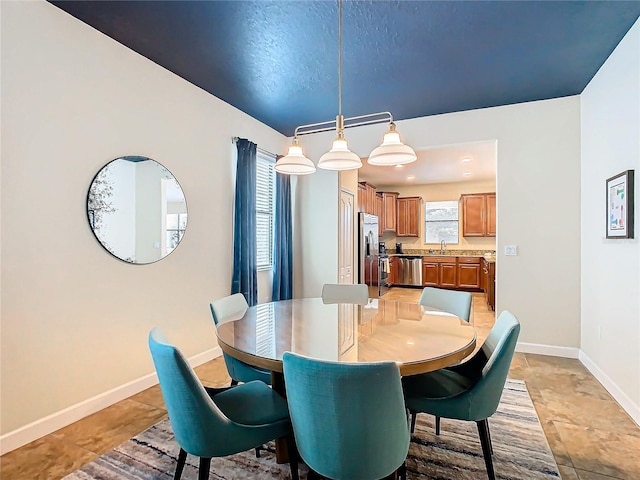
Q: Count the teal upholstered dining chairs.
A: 6